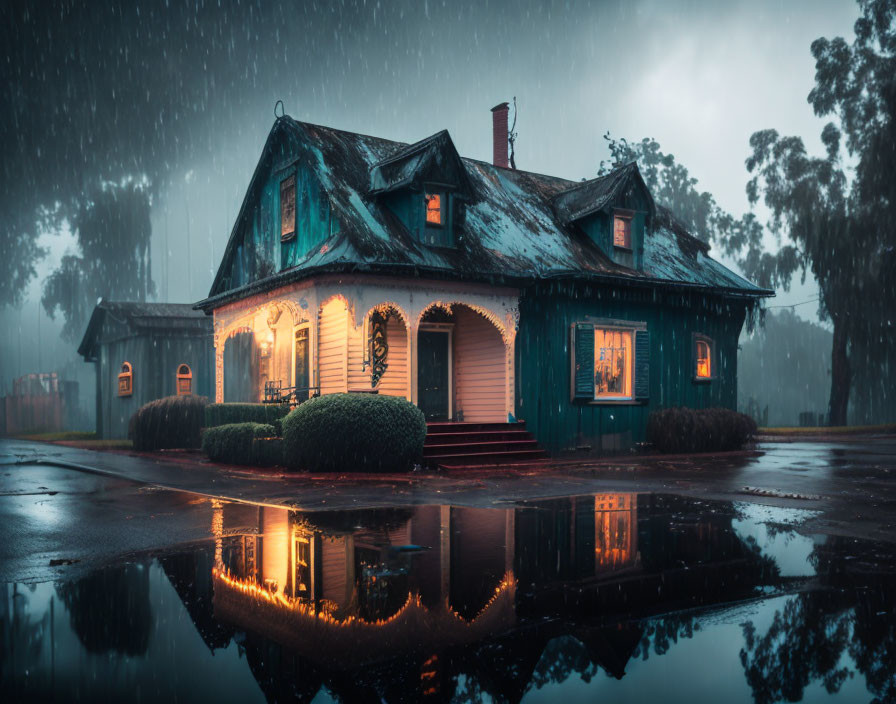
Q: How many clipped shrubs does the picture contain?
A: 5